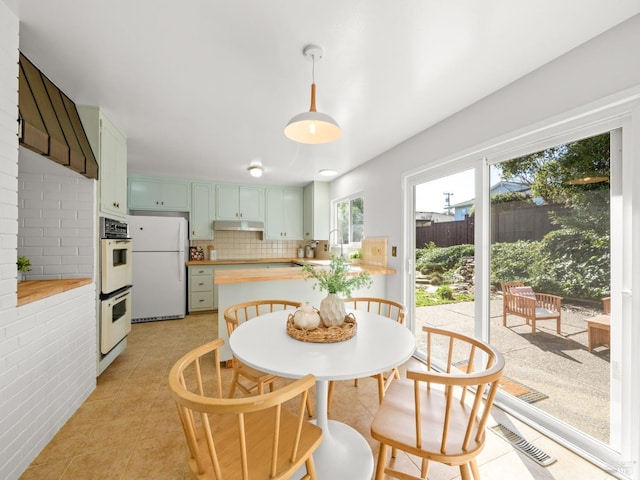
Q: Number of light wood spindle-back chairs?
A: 4